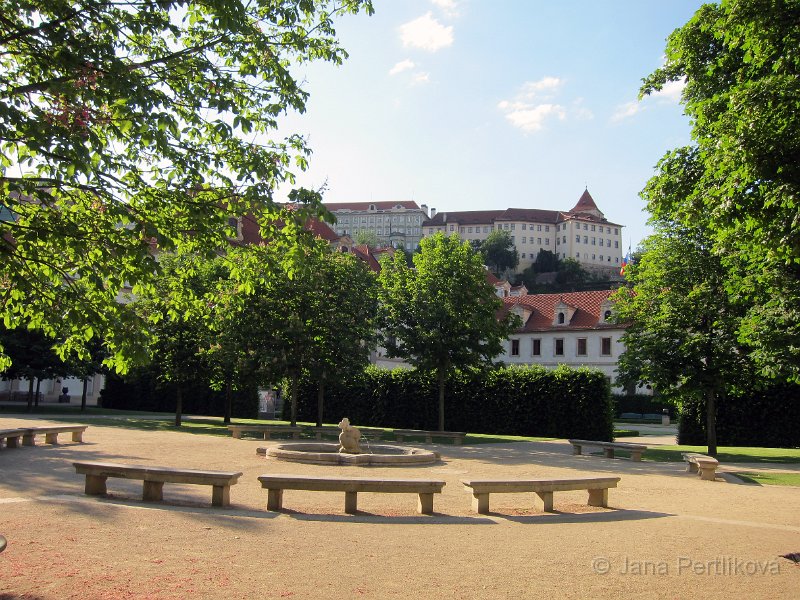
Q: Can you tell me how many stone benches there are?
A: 10